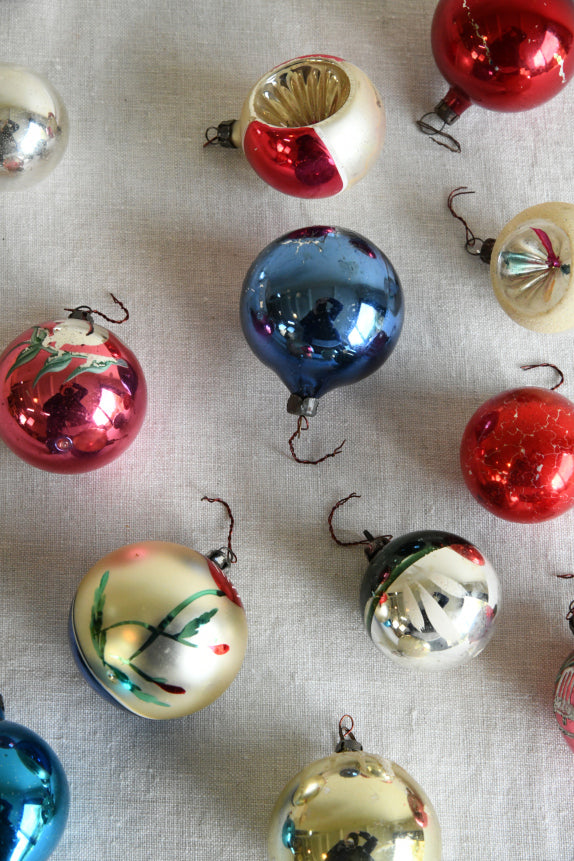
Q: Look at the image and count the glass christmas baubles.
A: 12